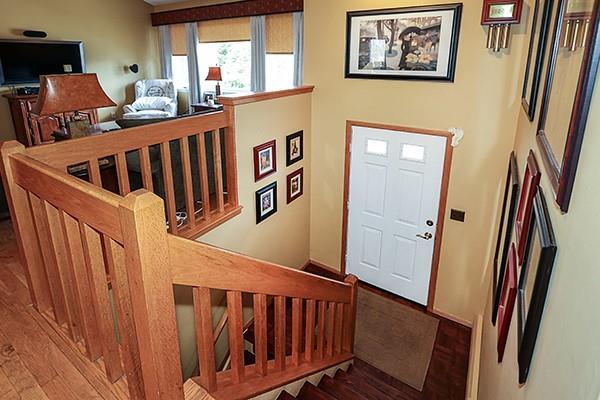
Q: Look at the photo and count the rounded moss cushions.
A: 0